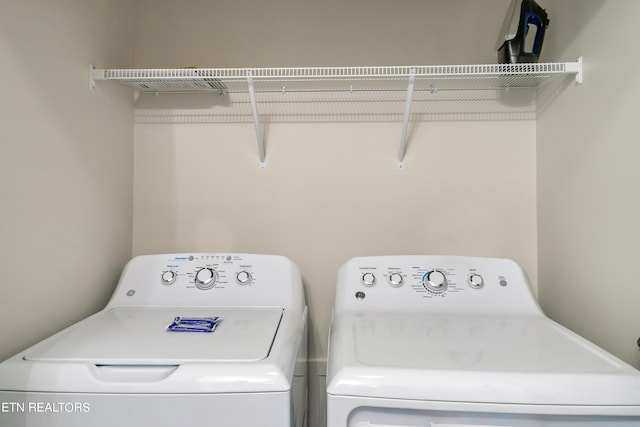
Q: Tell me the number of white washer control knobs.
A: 3